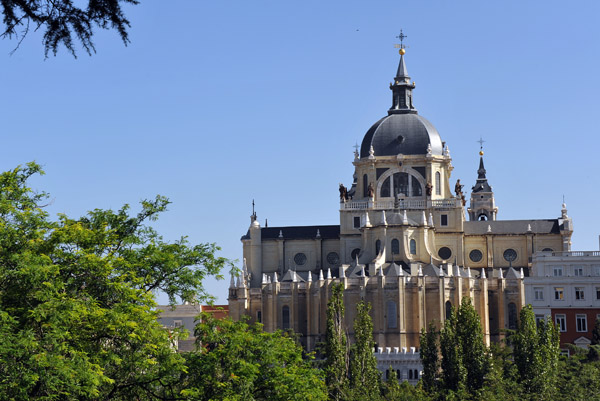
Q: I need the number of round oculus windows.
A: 7